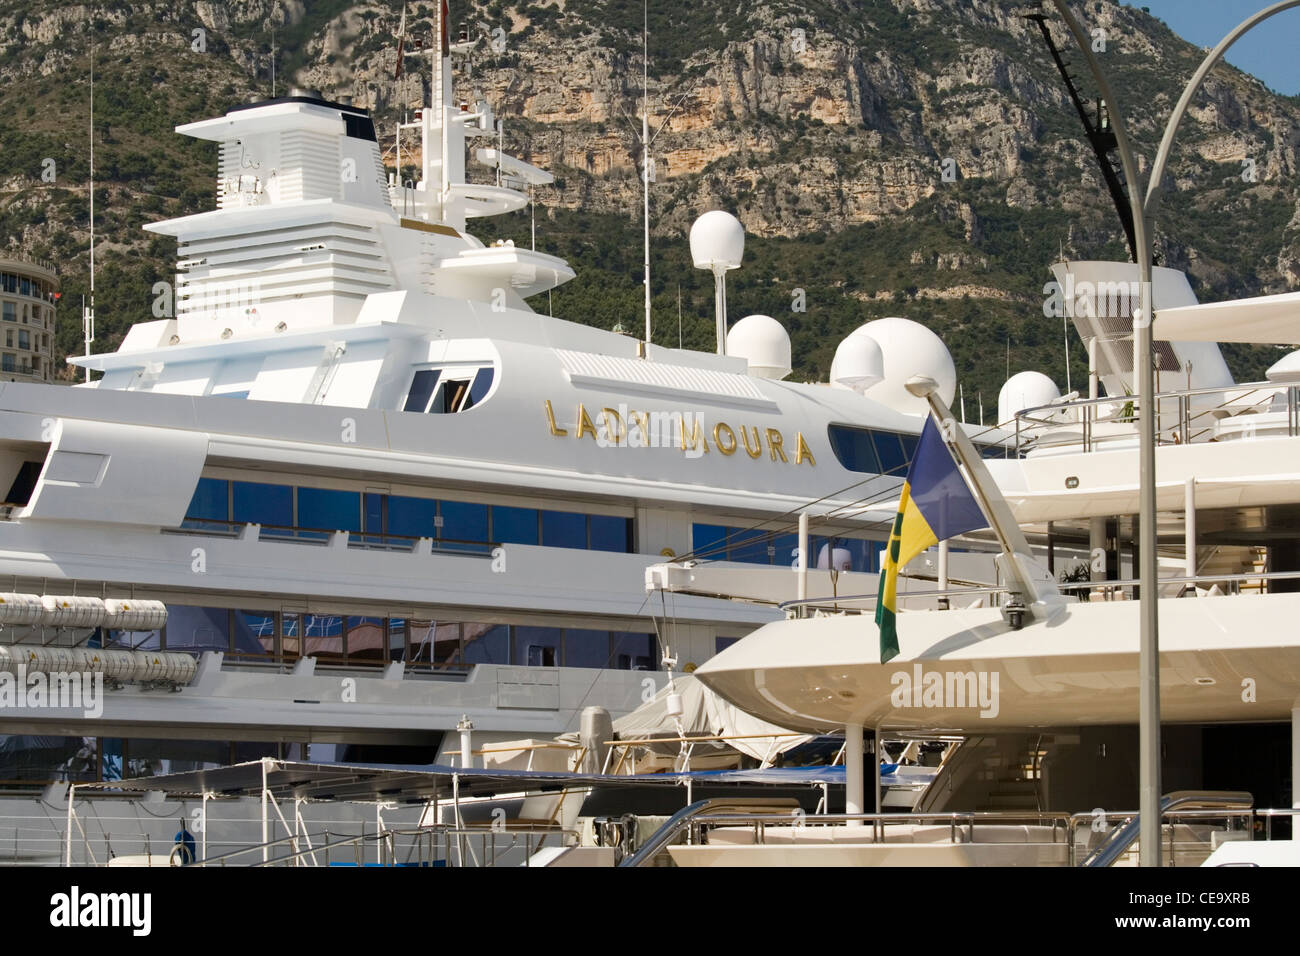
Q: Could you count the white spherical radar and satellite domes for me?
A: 5